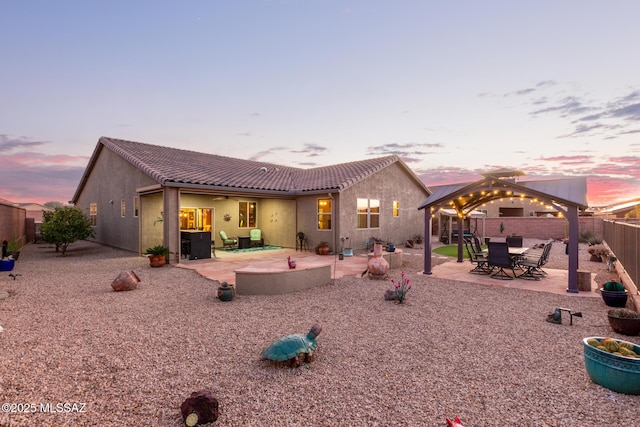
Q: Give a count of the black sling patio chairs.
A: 8